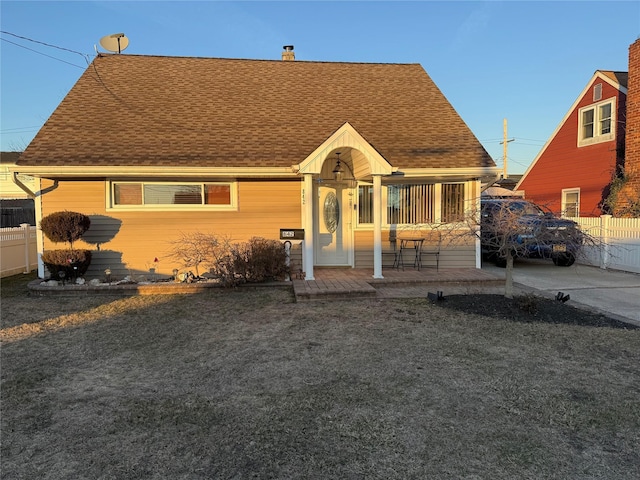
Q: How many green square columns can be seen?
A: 0